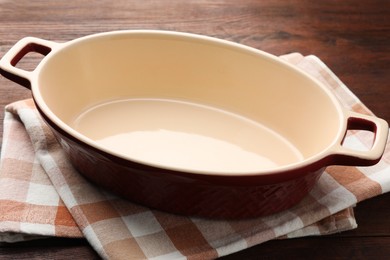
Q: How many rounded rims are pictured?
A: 1